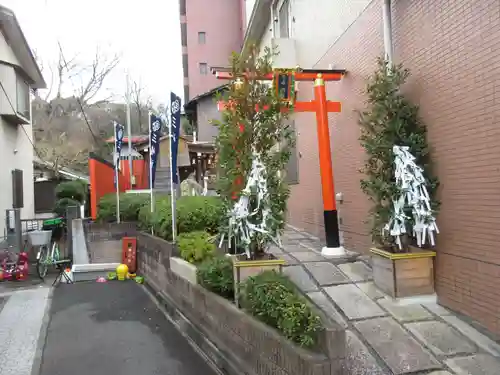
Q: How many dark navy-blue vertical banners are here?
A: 3